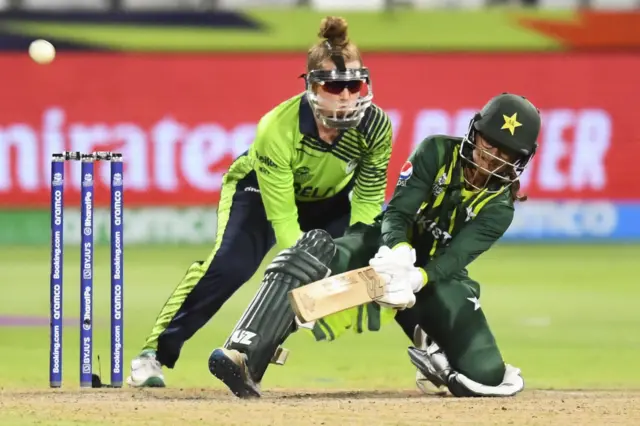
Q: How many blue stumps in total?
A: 3